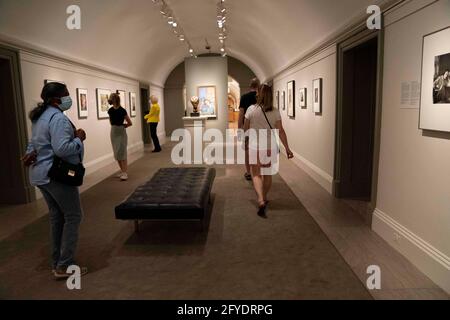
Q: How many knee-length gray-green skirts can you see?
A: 1